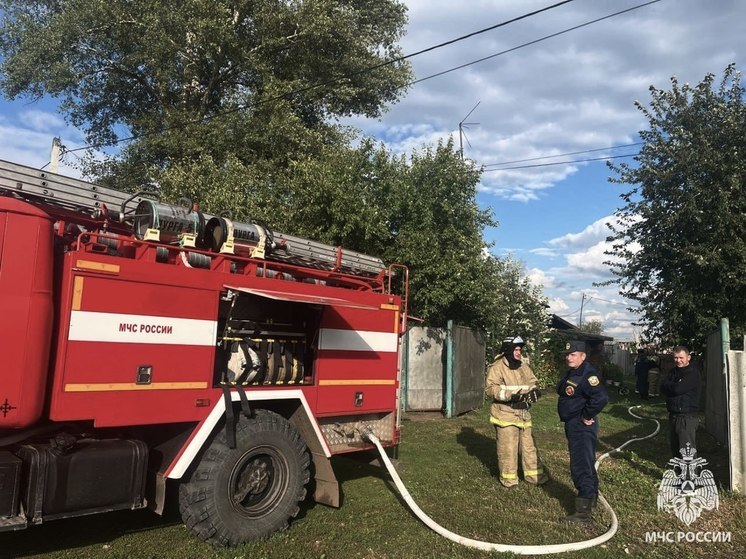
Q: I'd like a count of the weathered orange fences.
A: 0